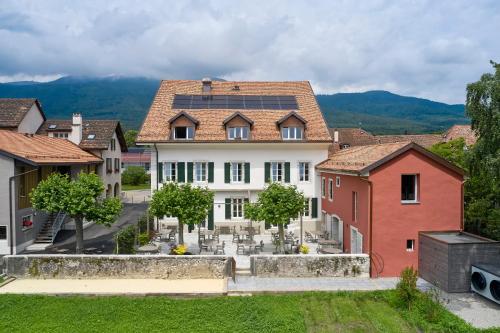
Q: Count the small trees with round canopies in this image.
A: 3